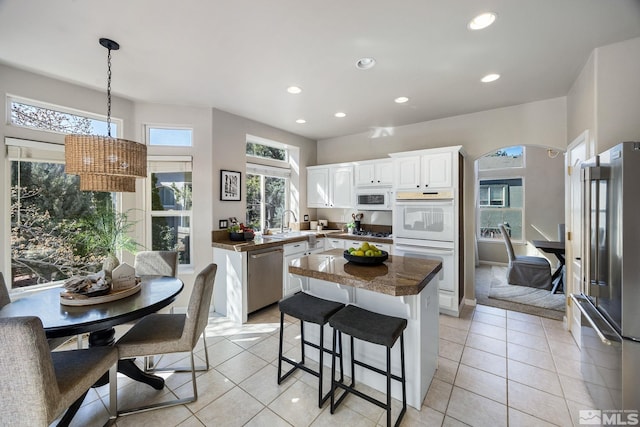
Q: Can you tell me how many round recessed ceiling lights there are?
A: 7